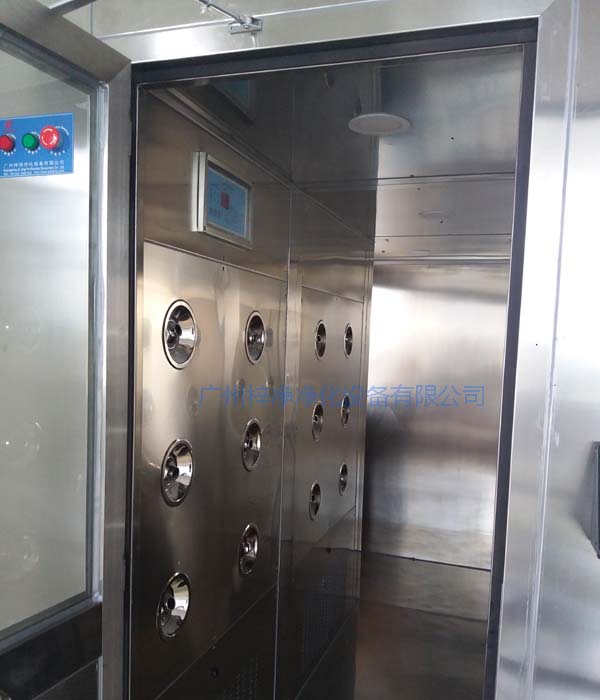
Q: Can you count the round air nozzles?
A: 12